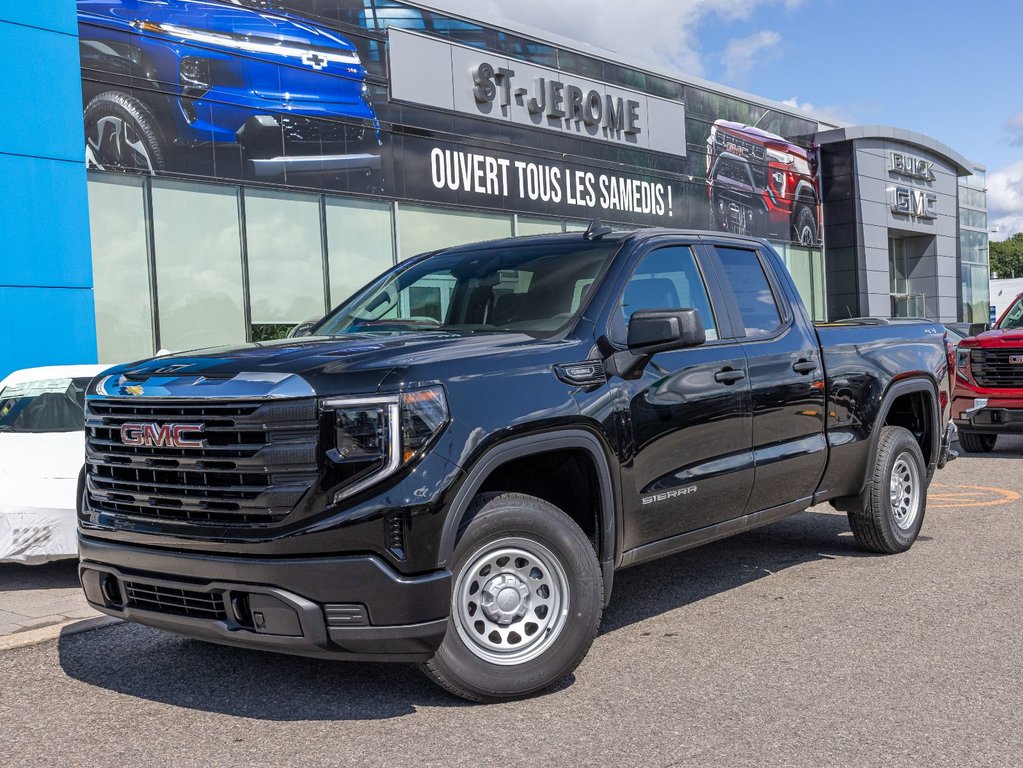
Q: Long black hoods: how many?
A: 1